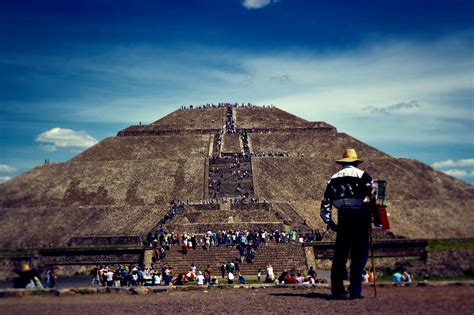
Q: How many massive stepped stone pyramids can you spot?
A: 1